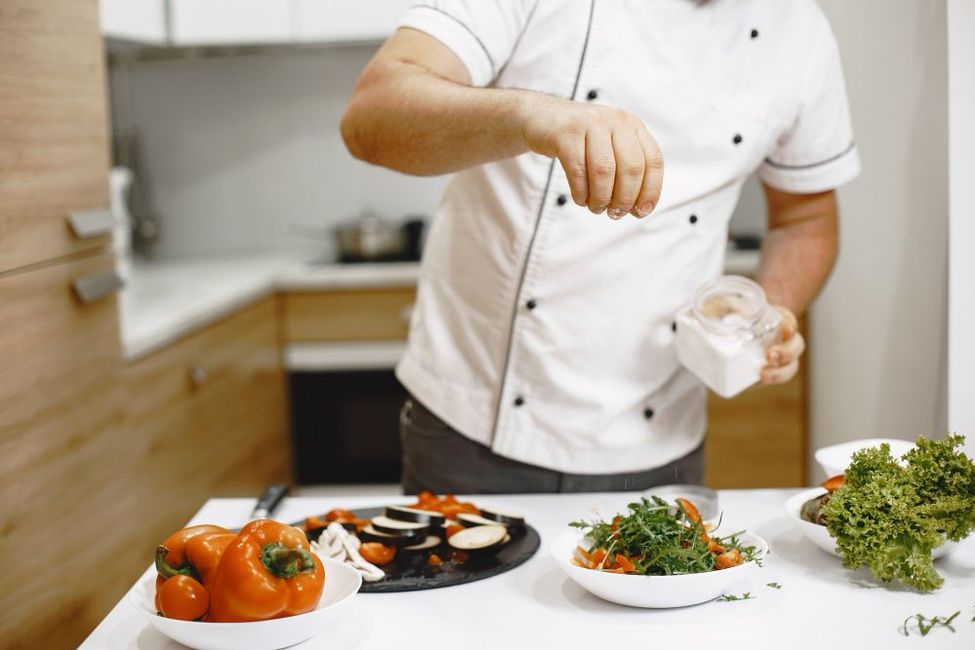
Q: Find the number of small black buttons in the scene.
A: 9